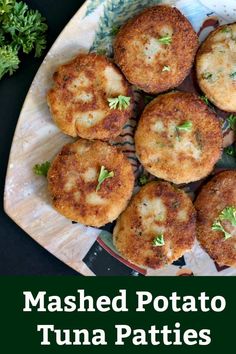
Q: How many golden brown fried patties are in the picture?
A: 7